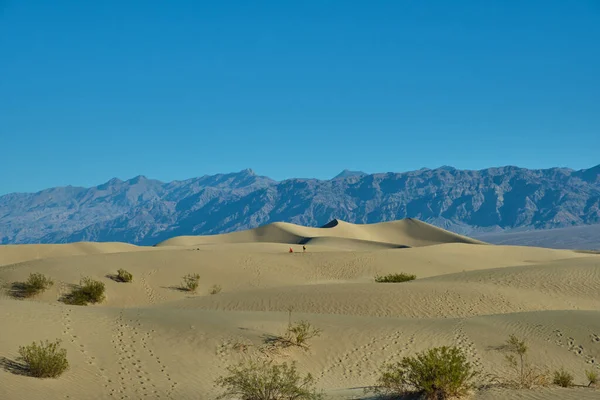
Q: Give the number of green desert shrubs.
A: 13